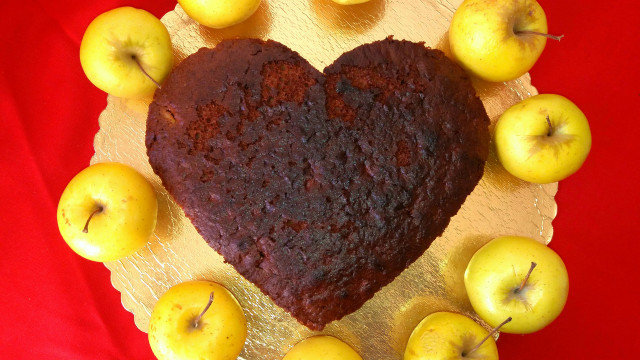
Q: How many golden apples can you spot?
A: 10